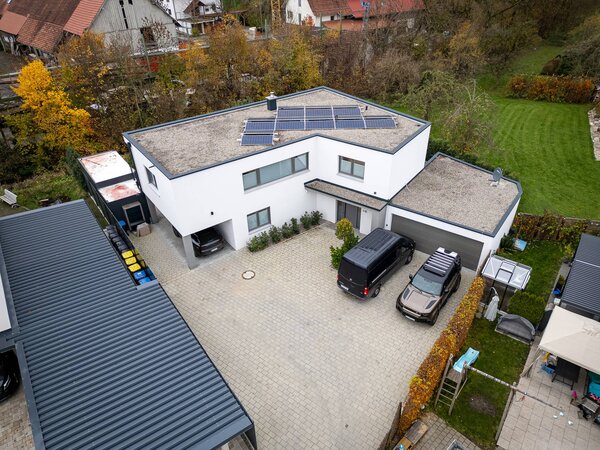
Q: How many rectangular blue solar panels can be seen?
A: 9